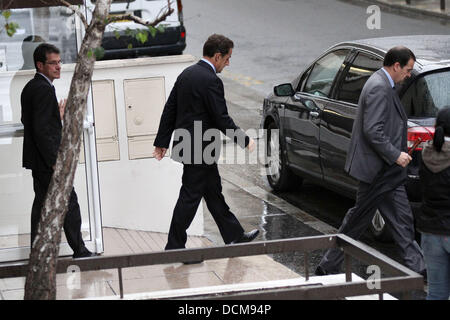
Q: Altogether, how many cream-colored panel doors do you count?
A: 2